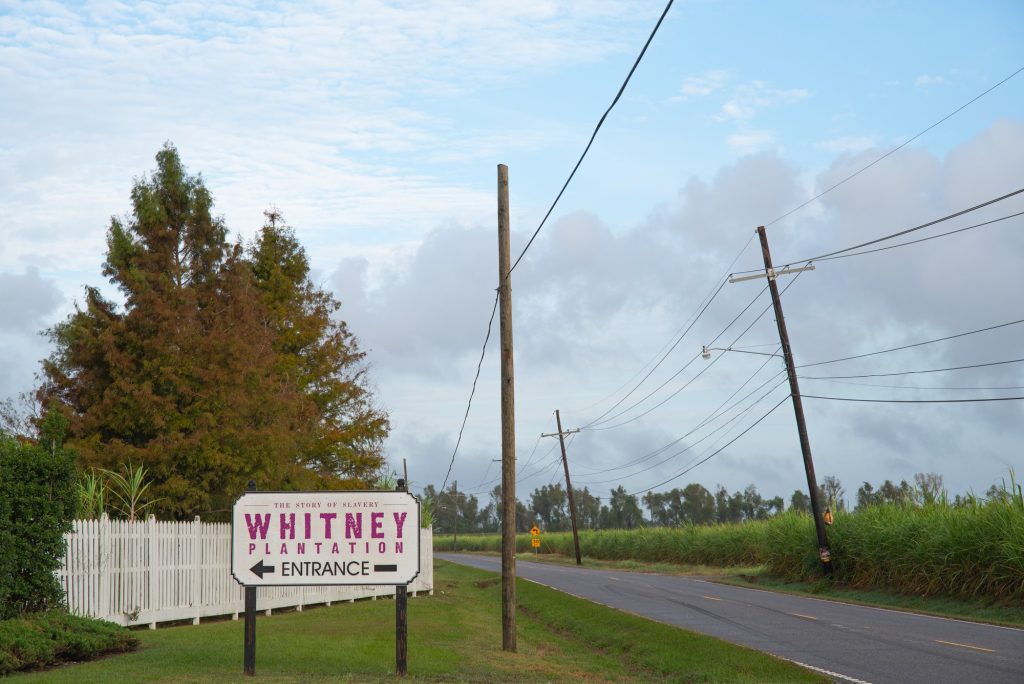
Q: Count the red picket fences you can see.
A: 0